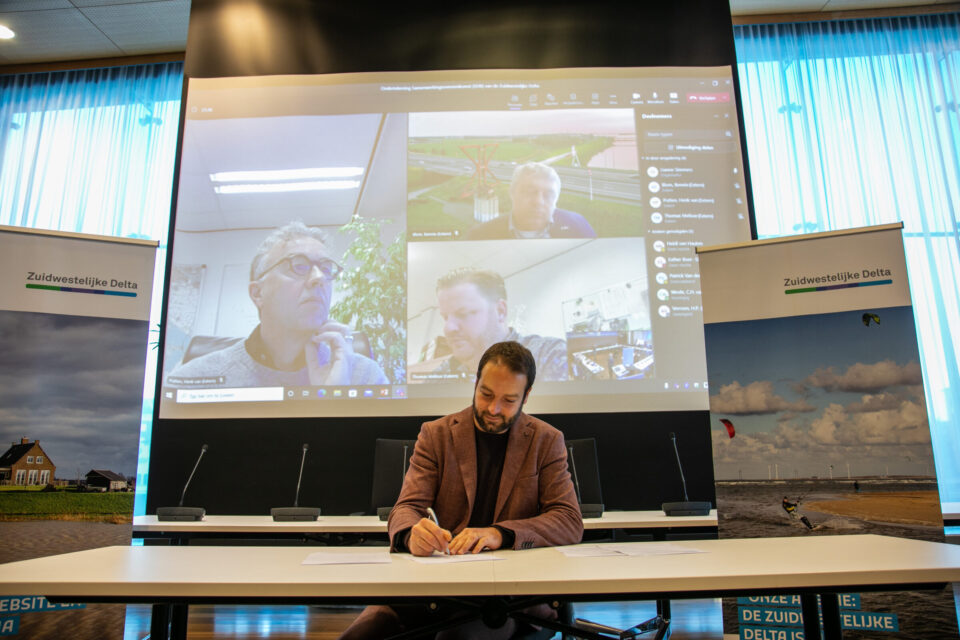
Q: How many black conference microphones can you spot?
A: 5